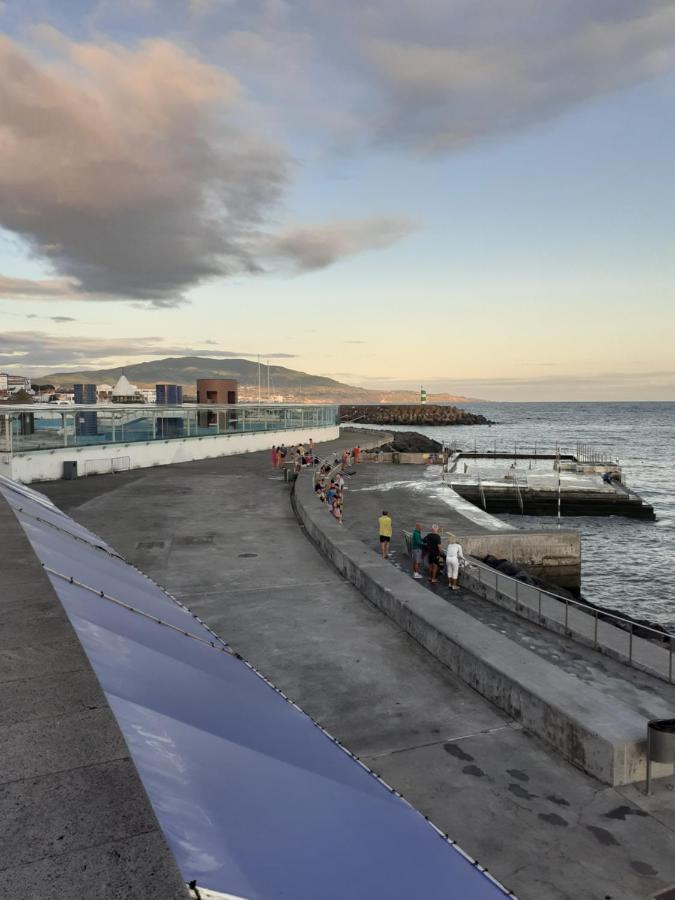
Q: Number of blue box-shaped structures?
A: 2